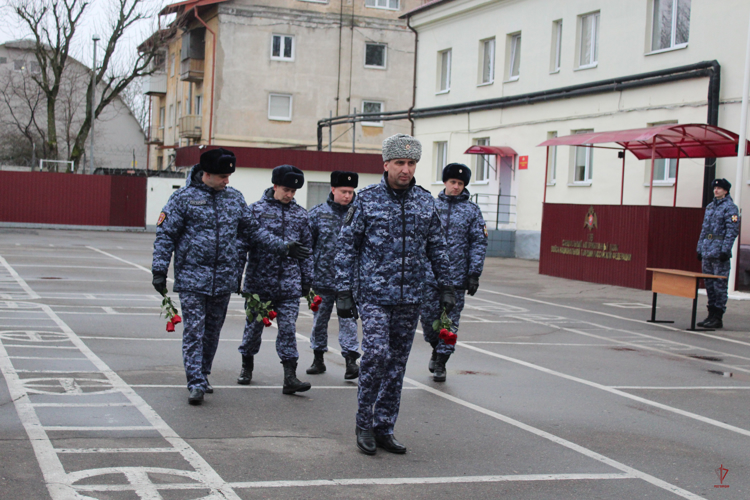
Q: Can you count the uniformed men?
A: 6